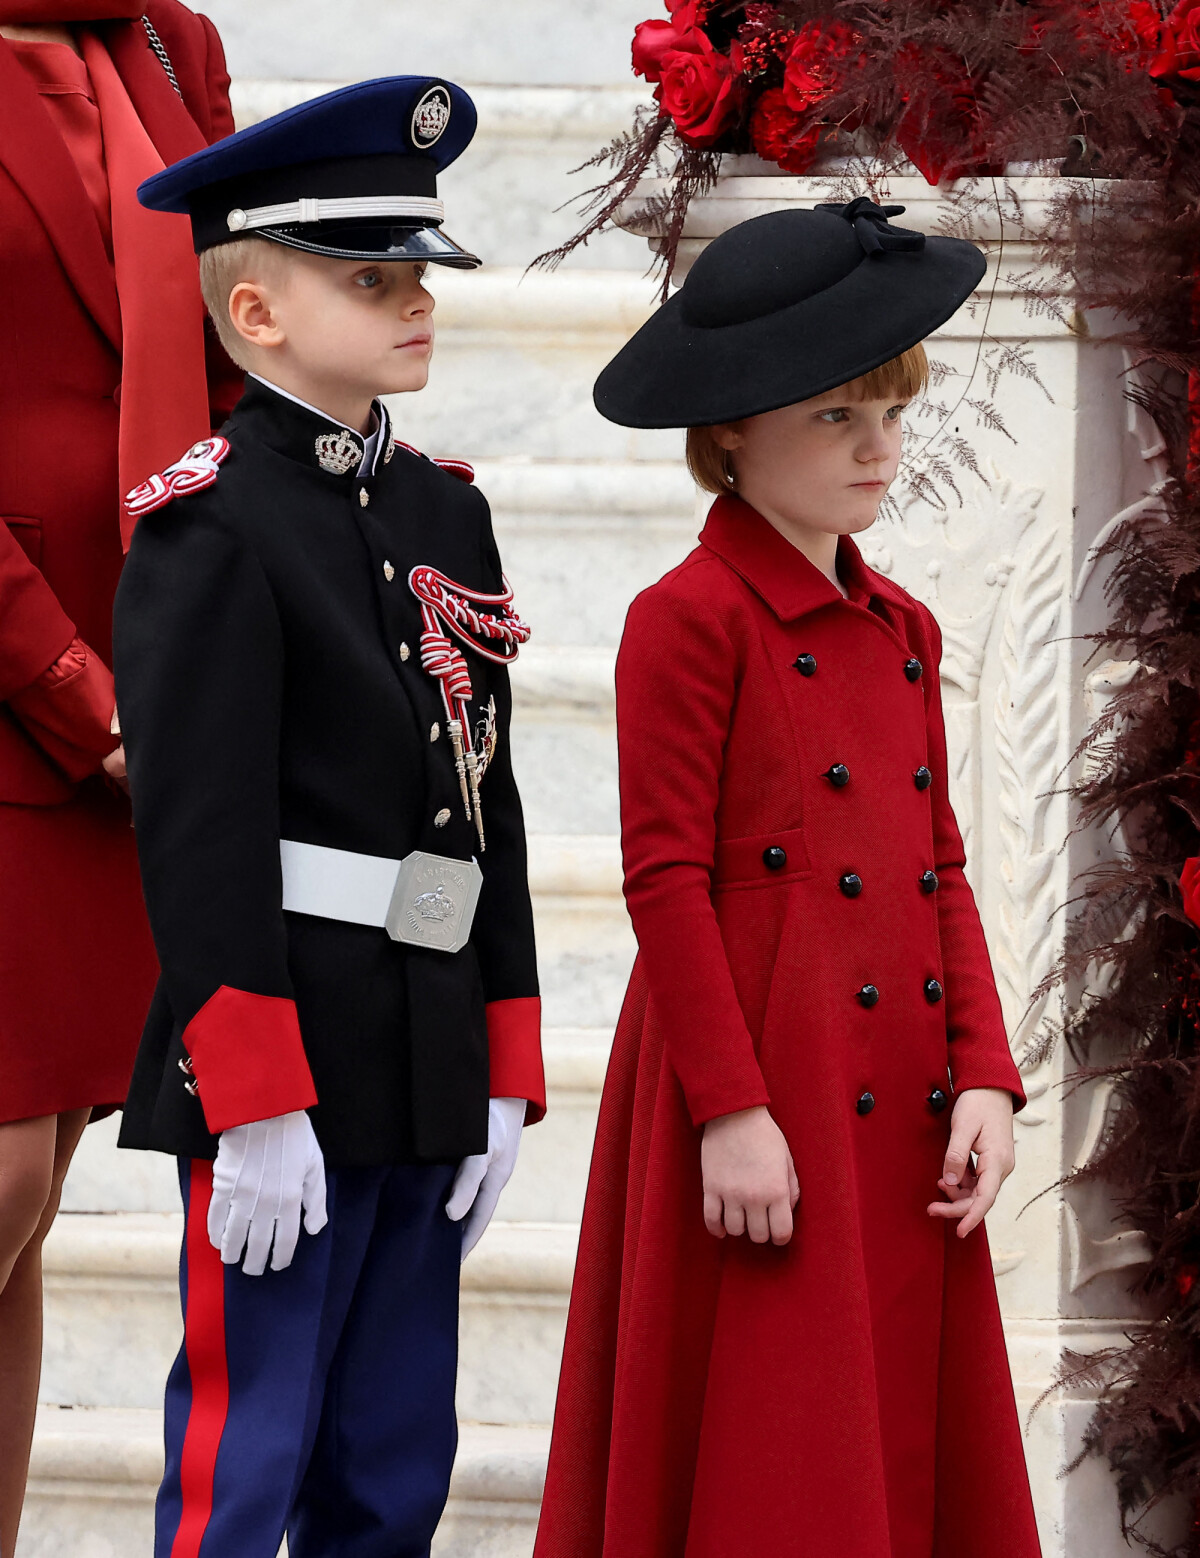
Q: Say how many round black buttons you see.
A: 11